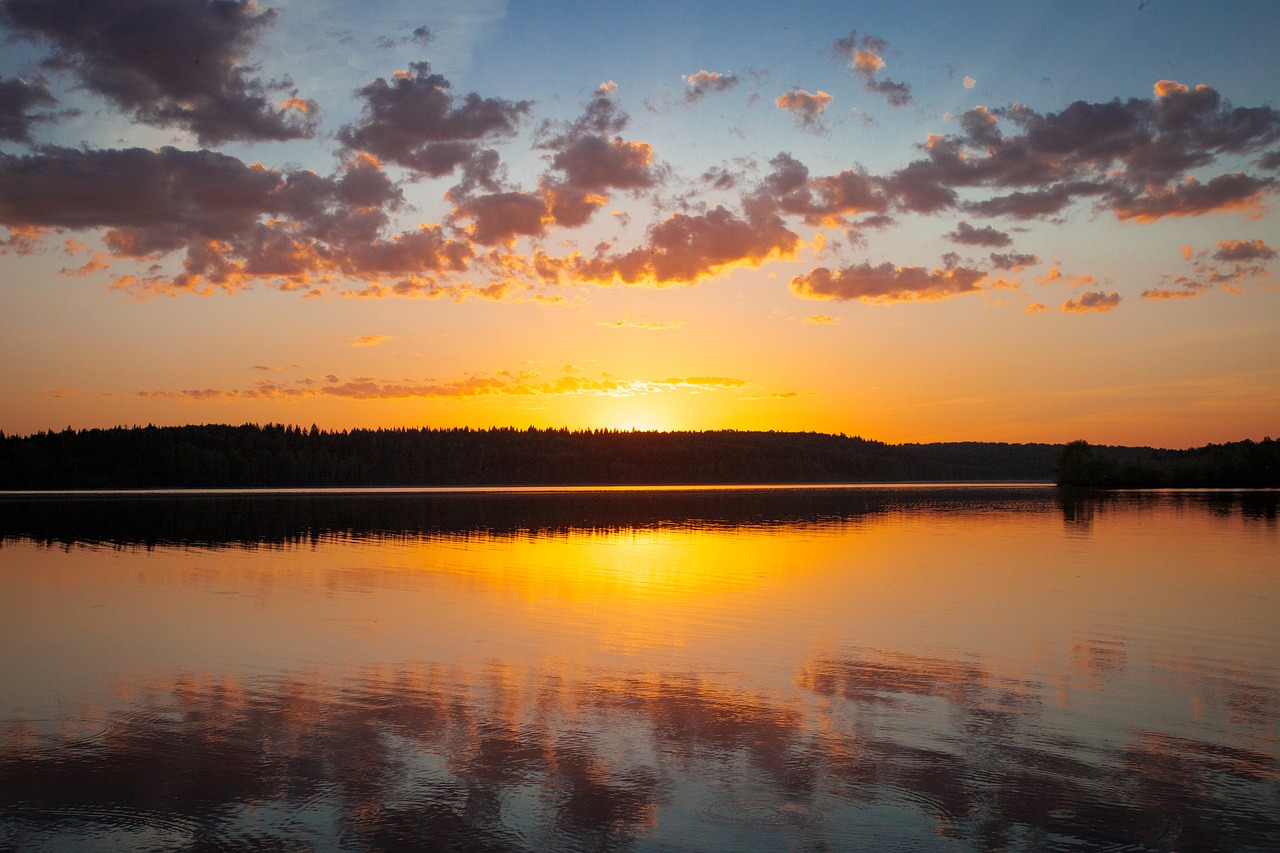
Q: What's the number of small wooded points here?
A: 1